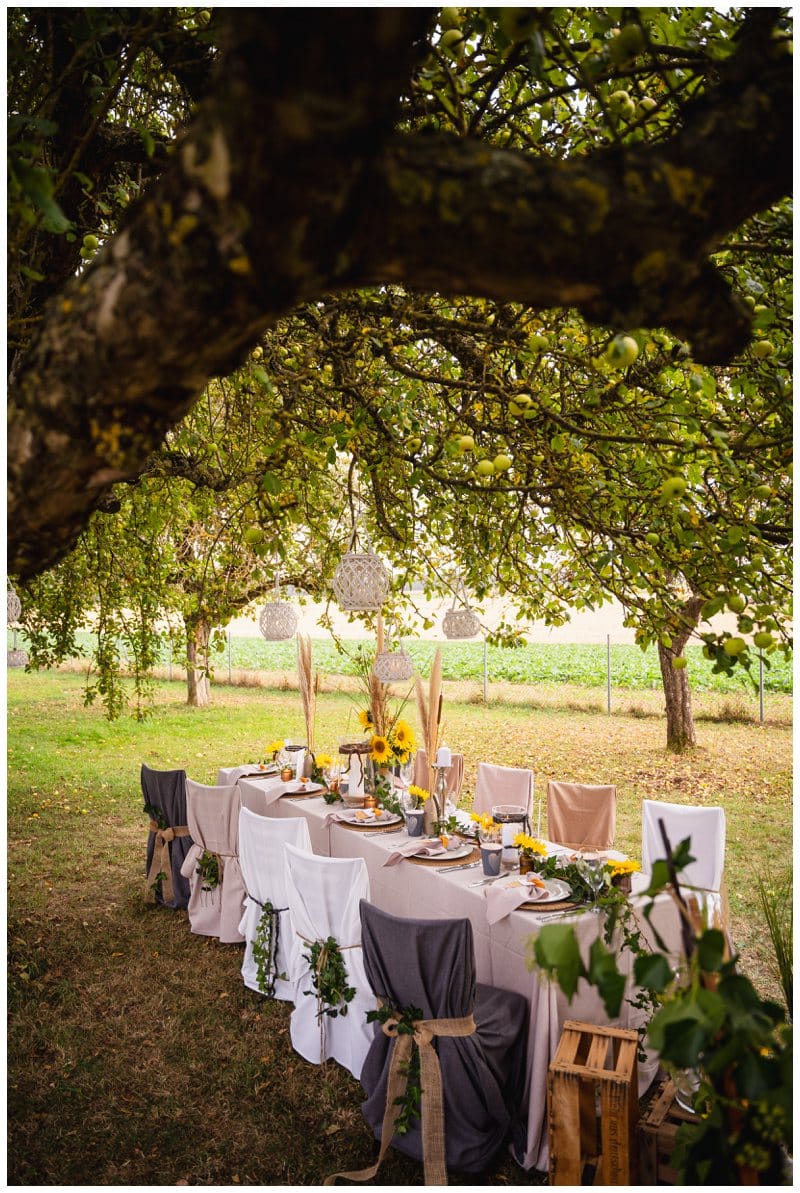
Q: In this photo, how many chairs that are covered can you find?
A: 9